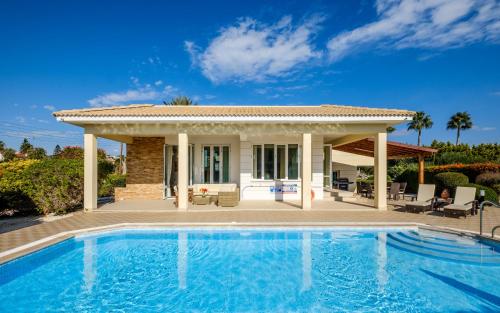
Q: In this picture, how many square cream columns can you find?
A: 4